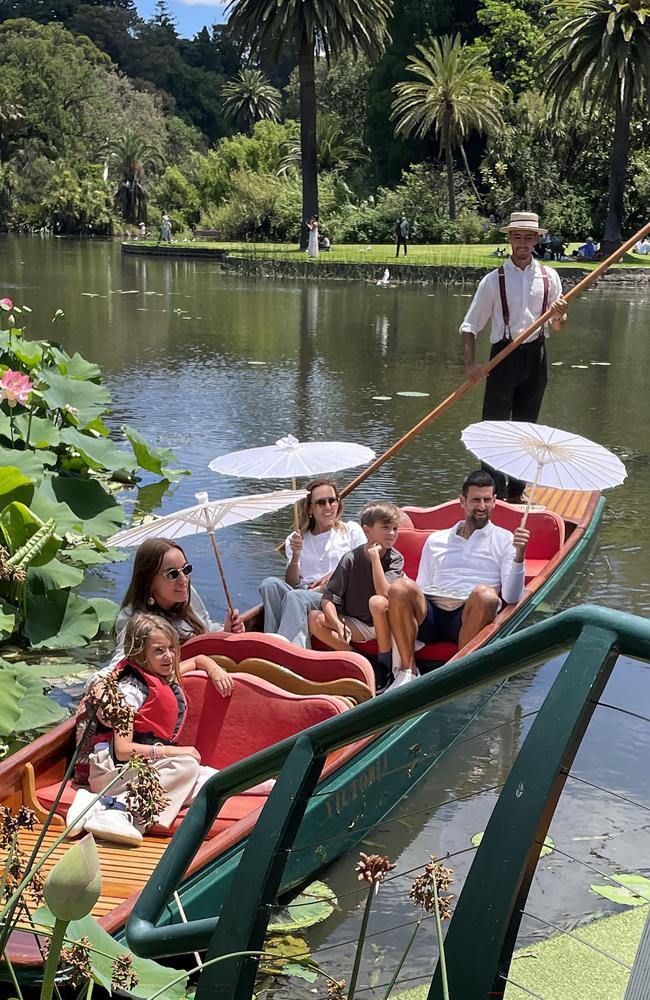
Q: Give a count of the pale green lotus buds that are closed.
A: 1